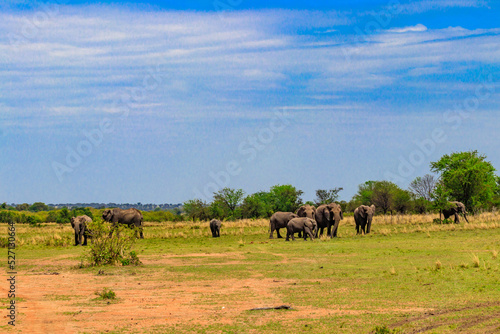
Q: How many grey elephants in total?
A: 9